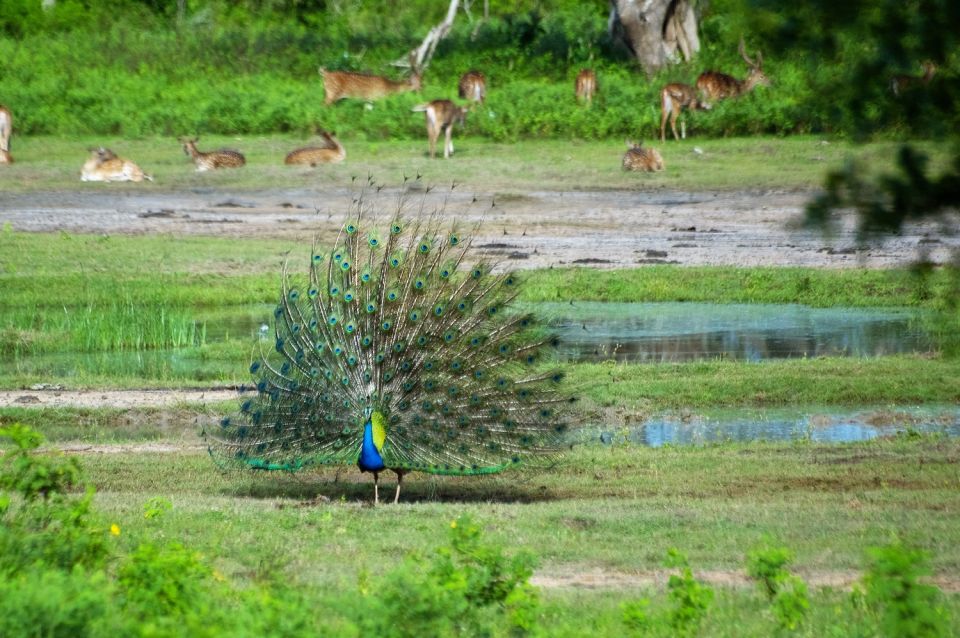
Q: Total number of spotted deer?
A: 12